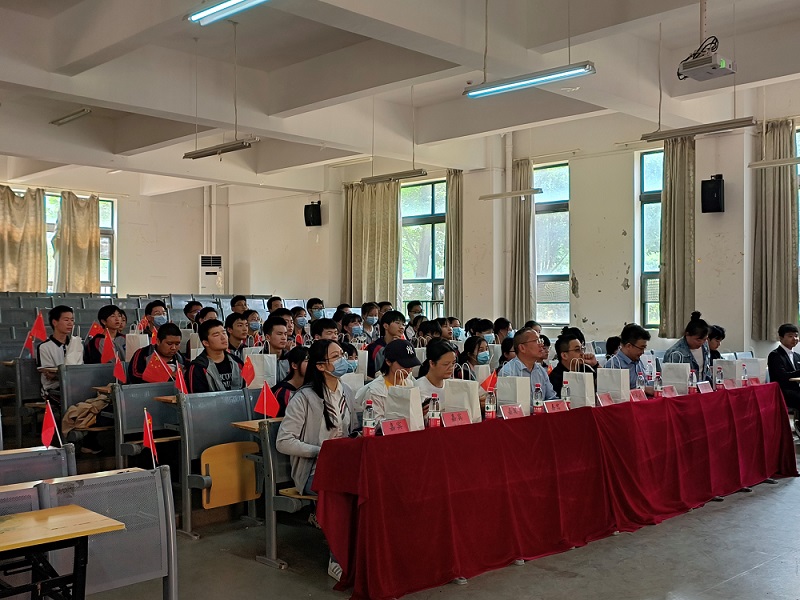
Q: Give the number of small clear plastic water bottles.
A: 11